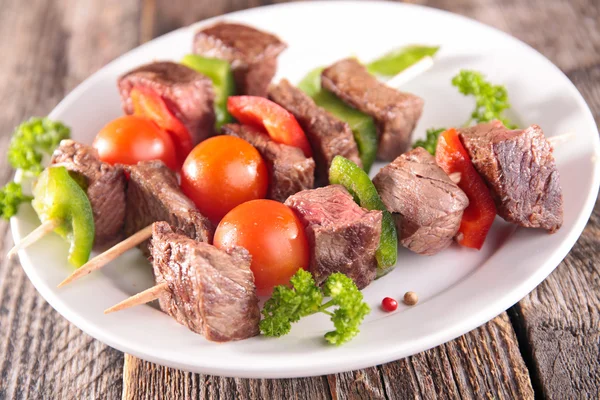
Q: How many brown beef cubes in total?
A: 11